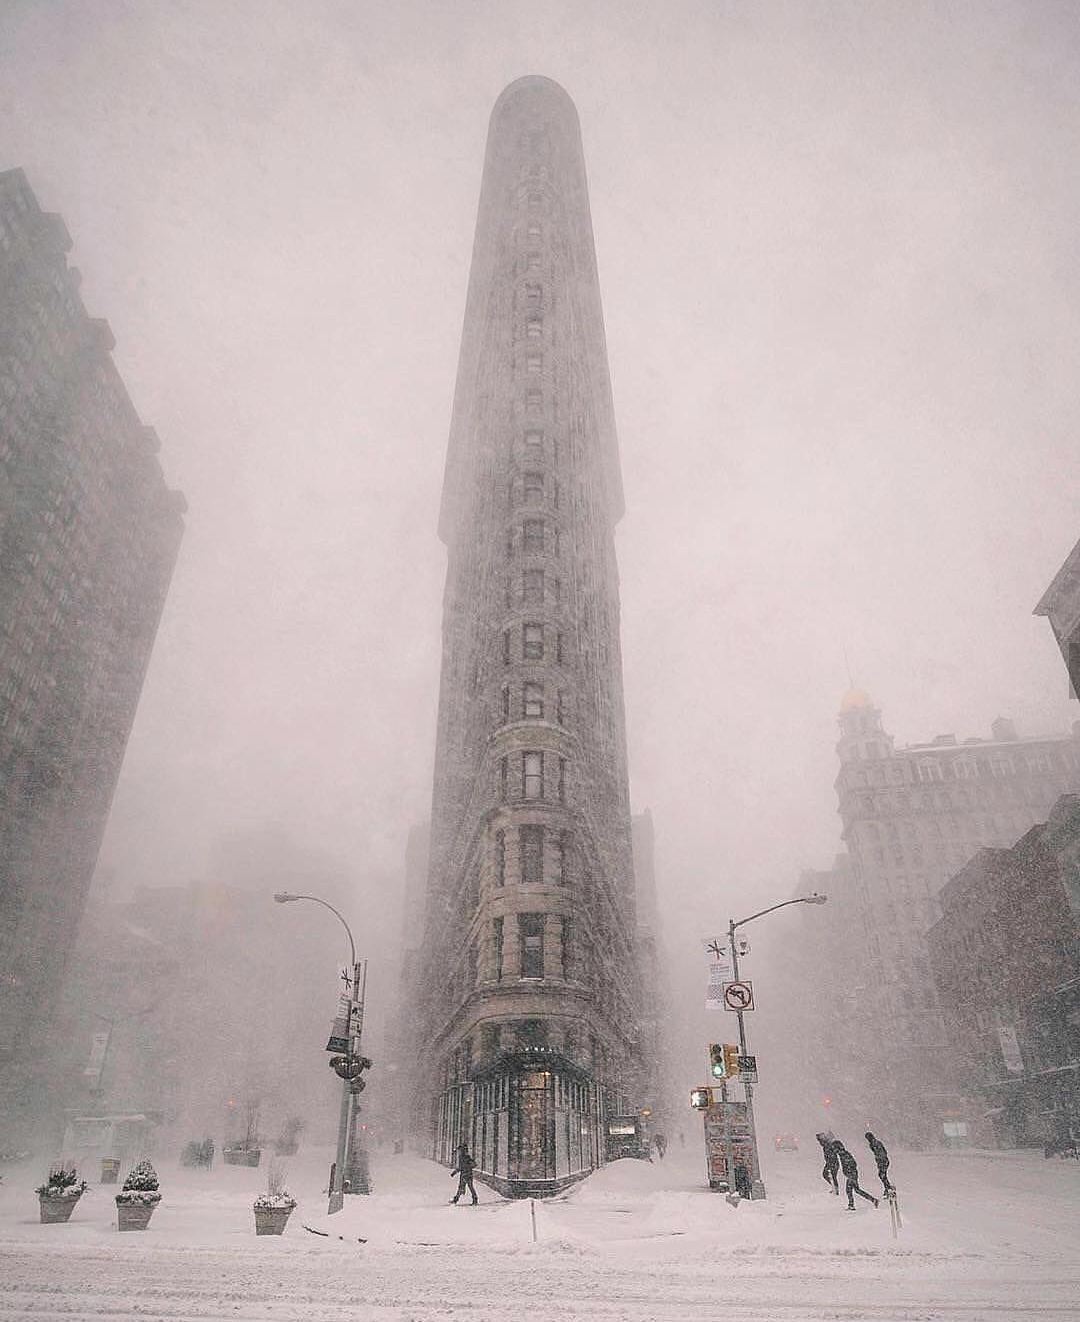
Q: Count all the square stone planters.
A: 3